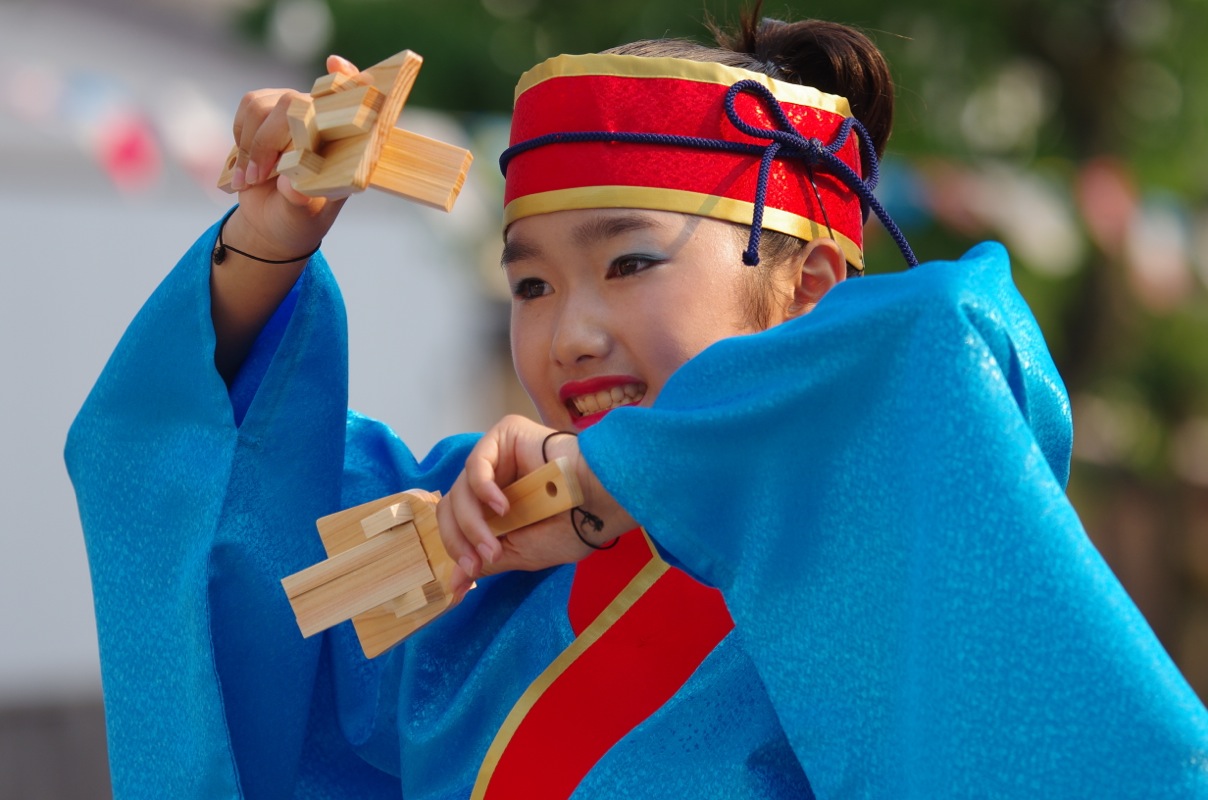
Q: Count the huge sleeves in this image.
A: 2